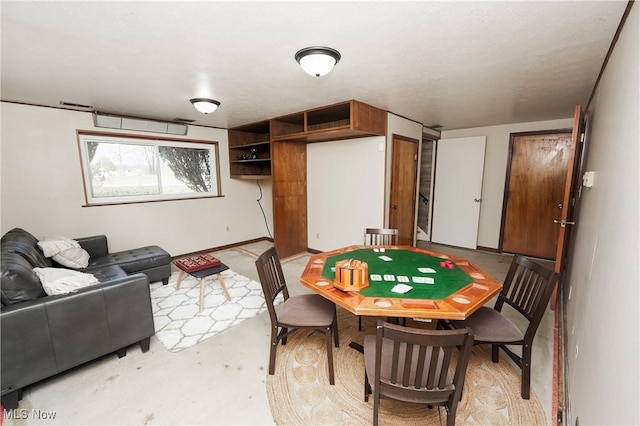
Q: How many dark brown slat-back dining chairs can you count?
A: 4